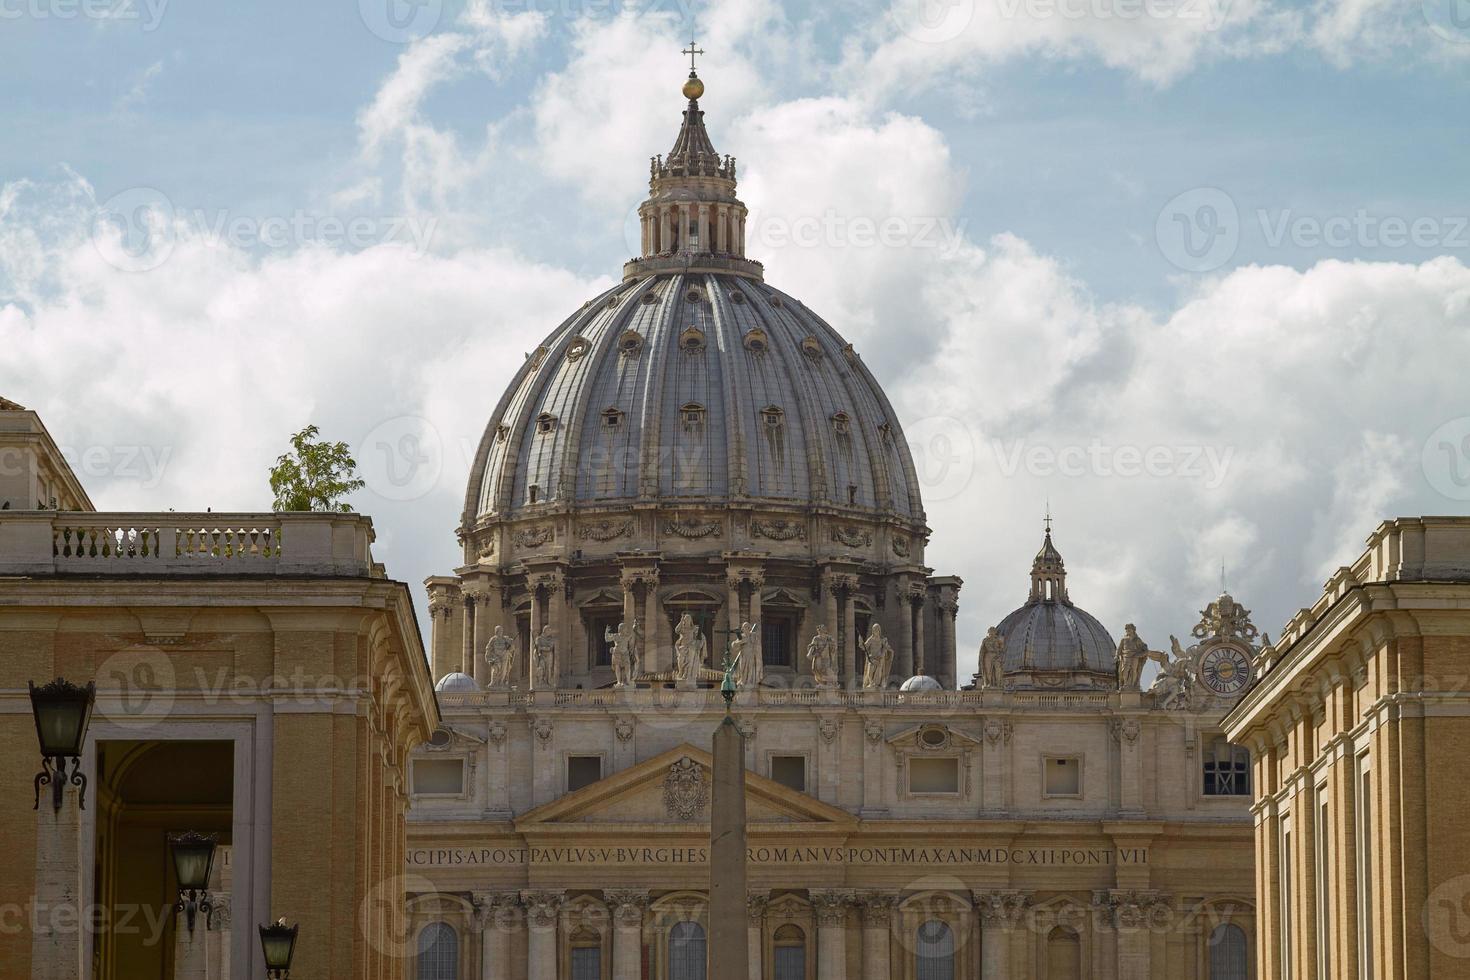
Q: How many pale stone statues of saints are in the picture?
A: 9